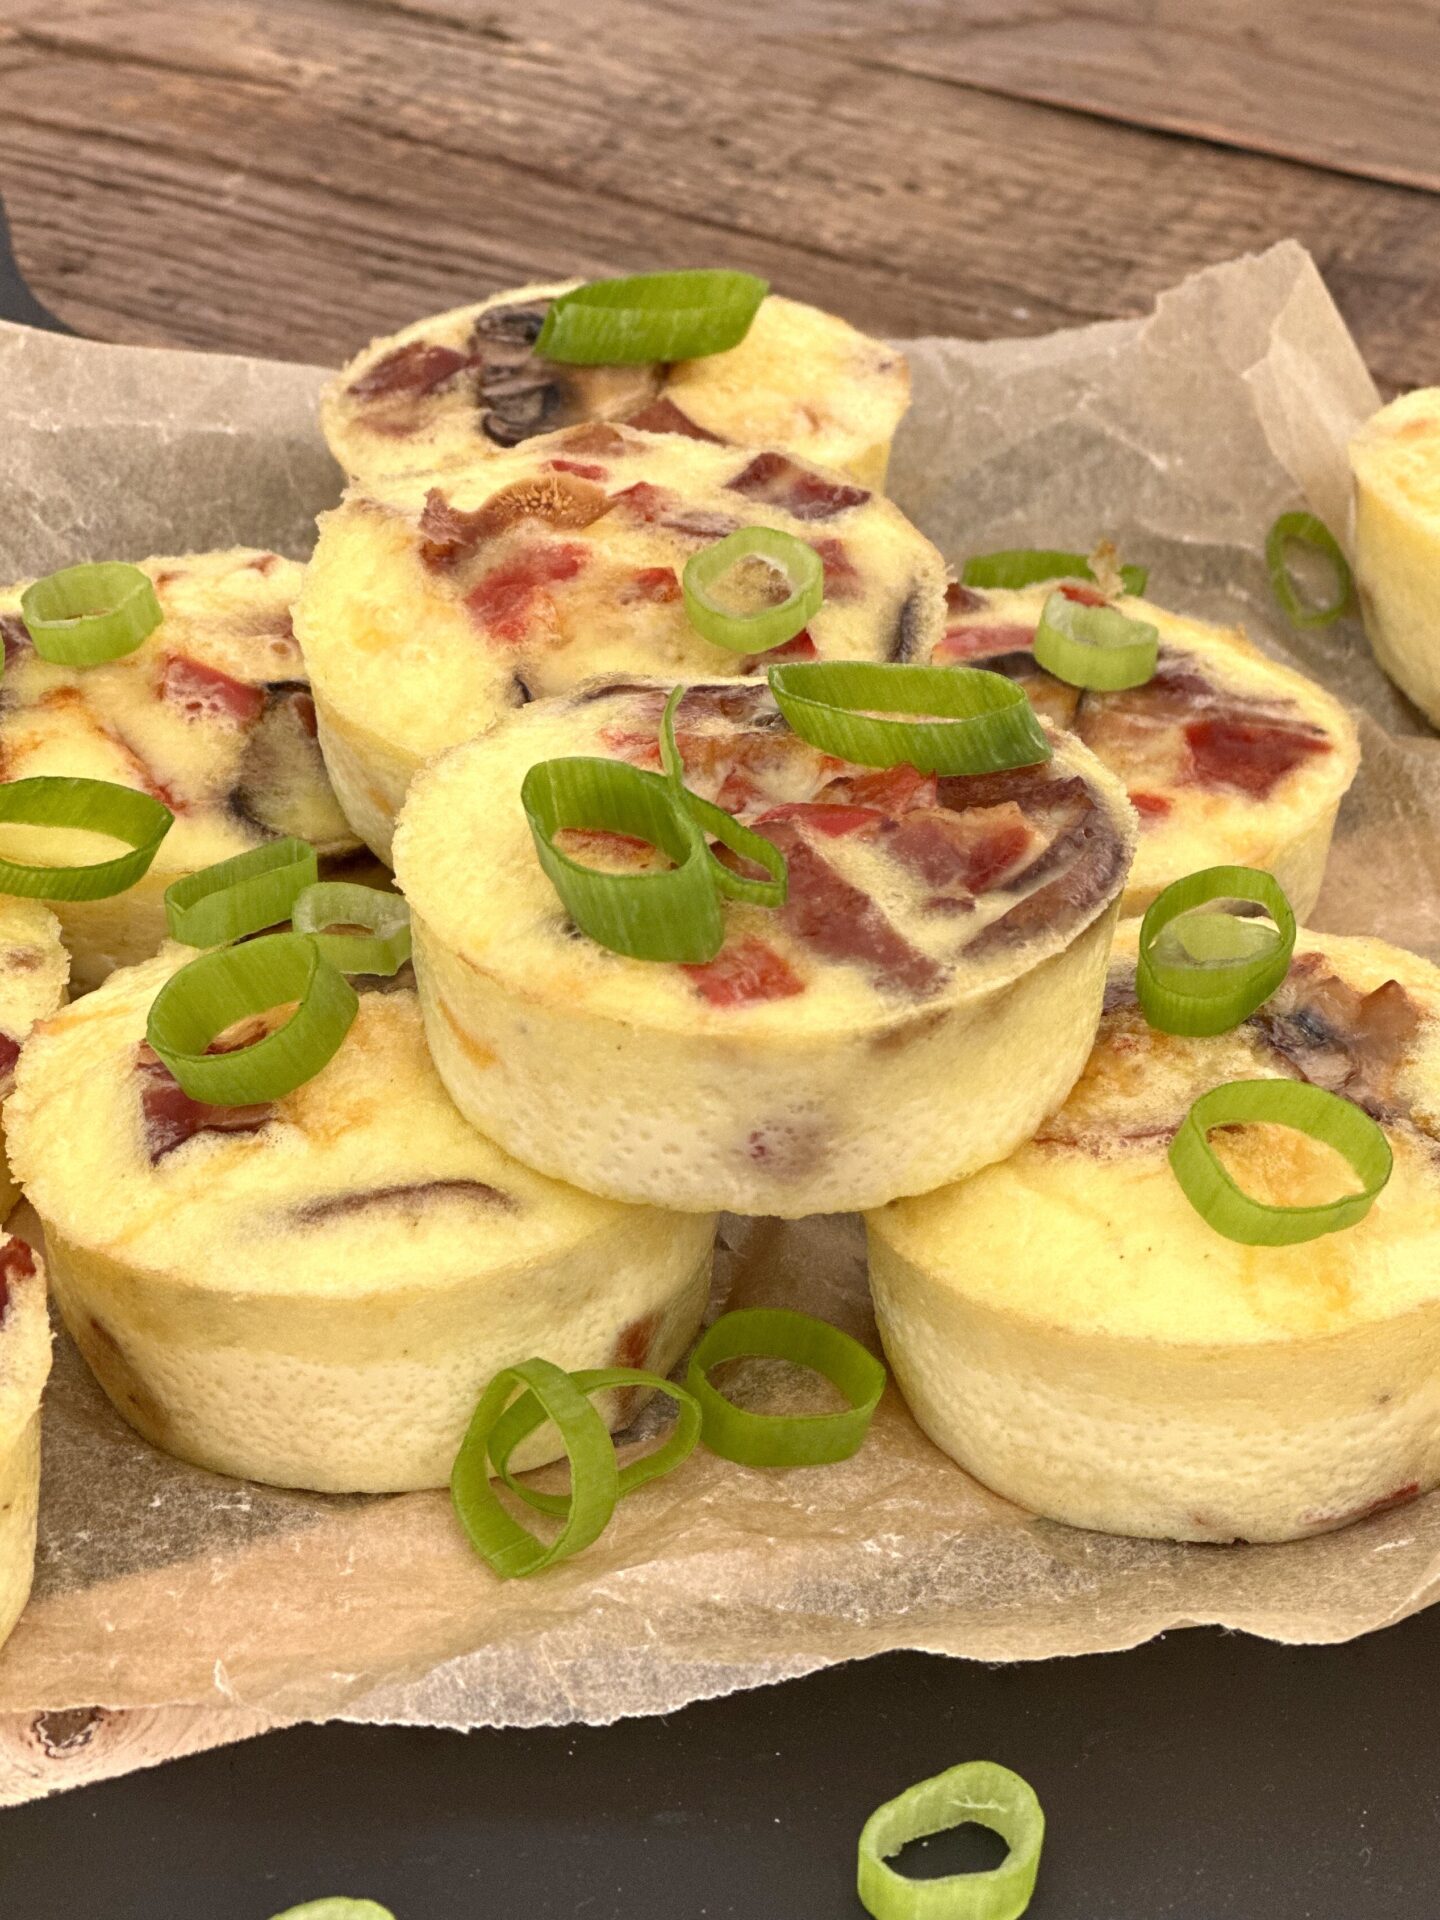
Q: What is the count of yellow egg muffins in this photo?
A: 10